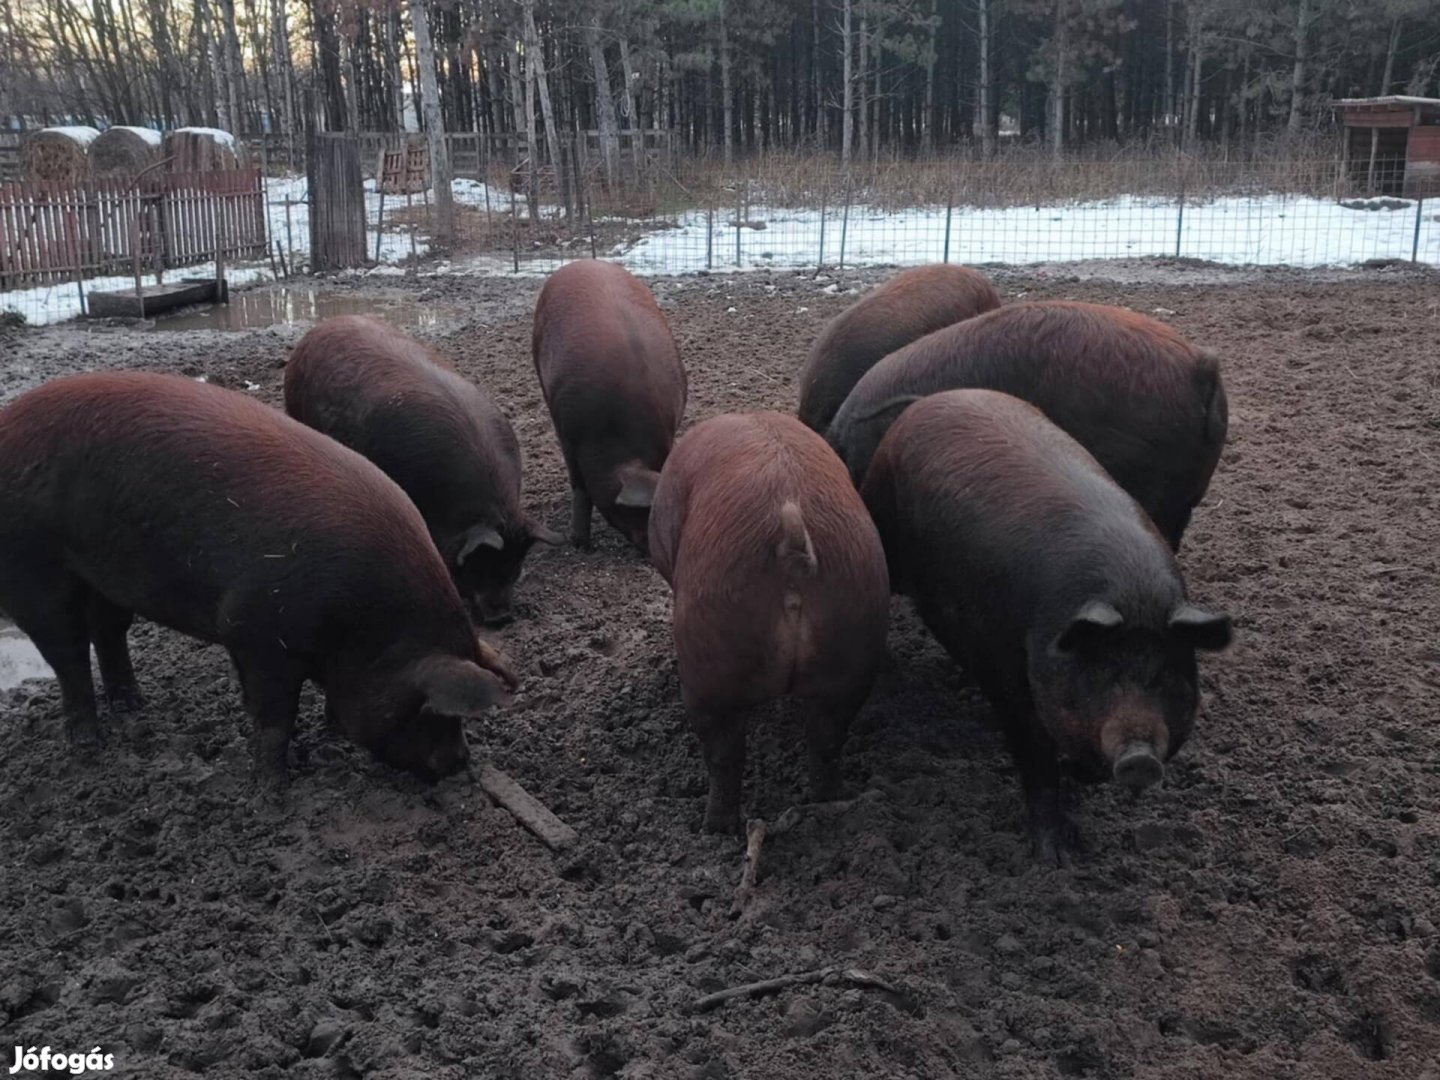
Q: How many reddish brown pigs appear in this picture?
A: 7